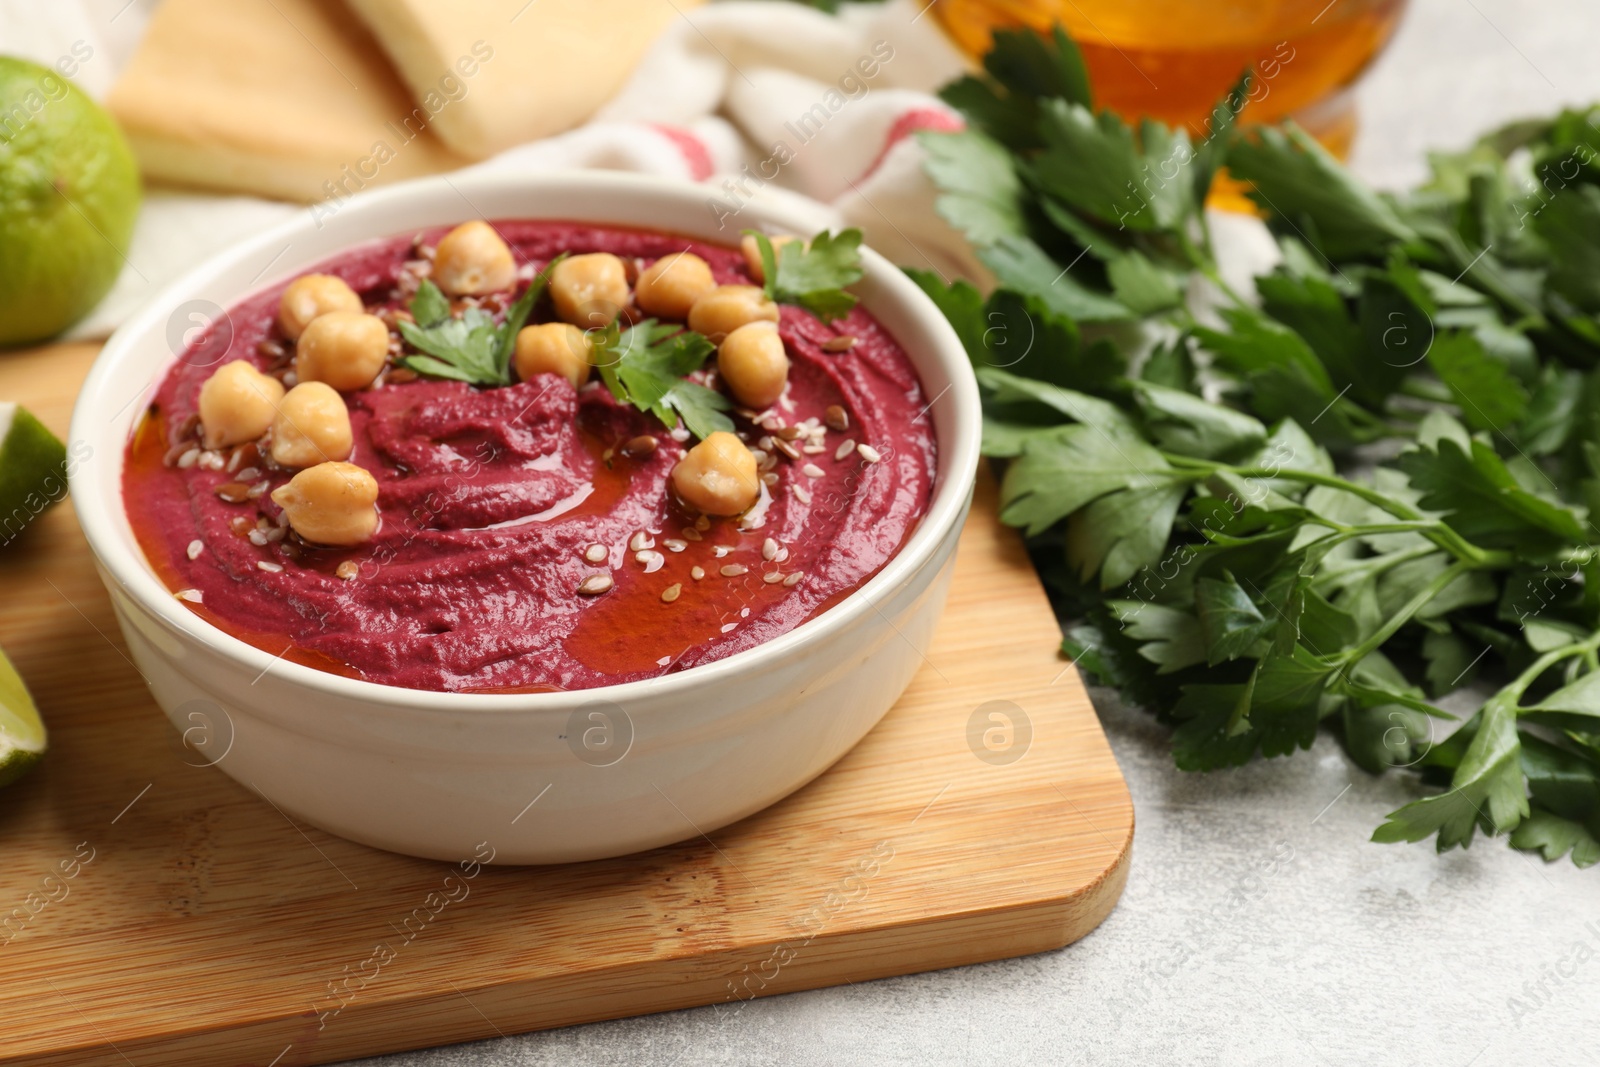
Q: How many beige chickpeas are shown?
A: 13